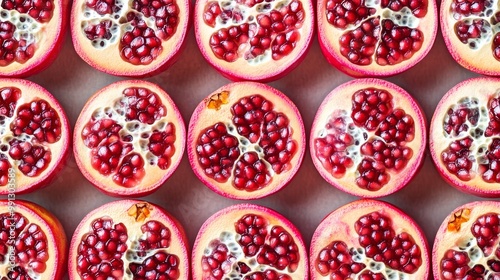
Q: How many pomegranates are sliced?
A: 15